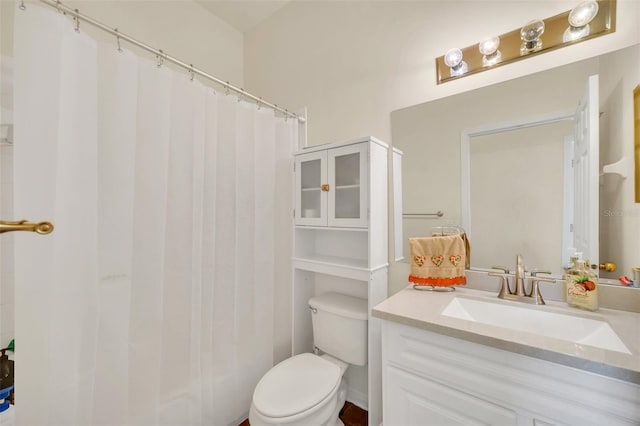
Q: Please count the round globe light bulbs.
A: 4